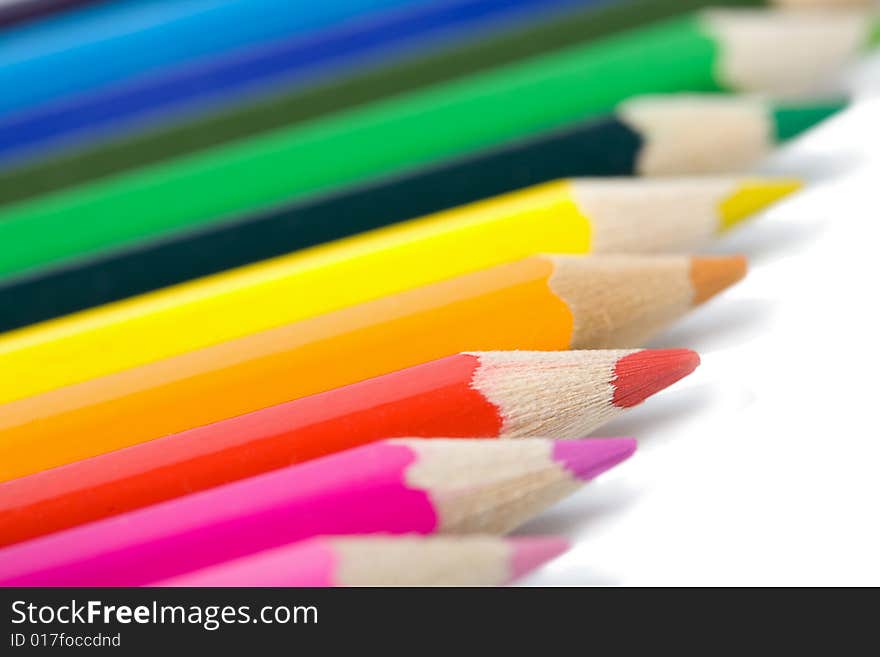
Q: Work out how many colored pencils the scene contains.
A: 11